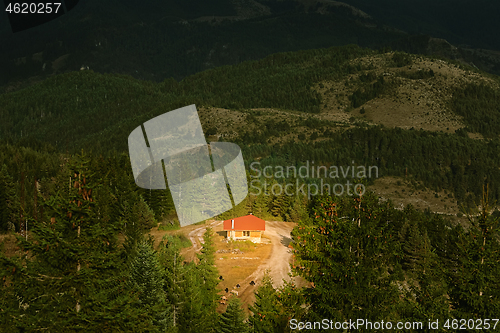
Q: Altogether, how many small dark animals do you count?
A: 4